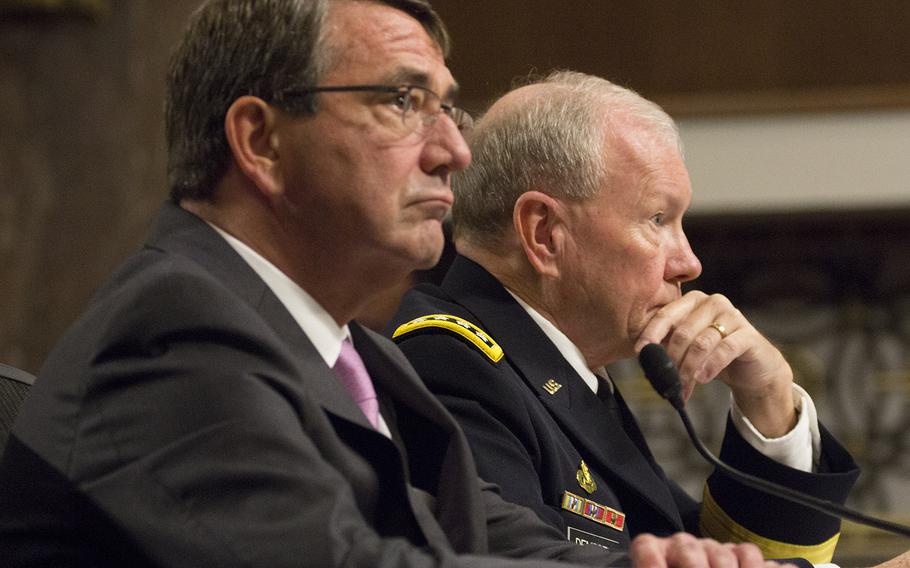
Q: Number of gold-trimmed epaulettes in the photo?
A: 1